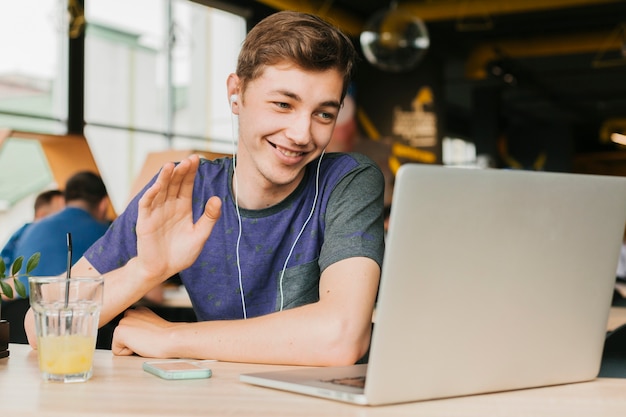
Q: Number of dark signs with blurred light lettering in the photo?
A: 1